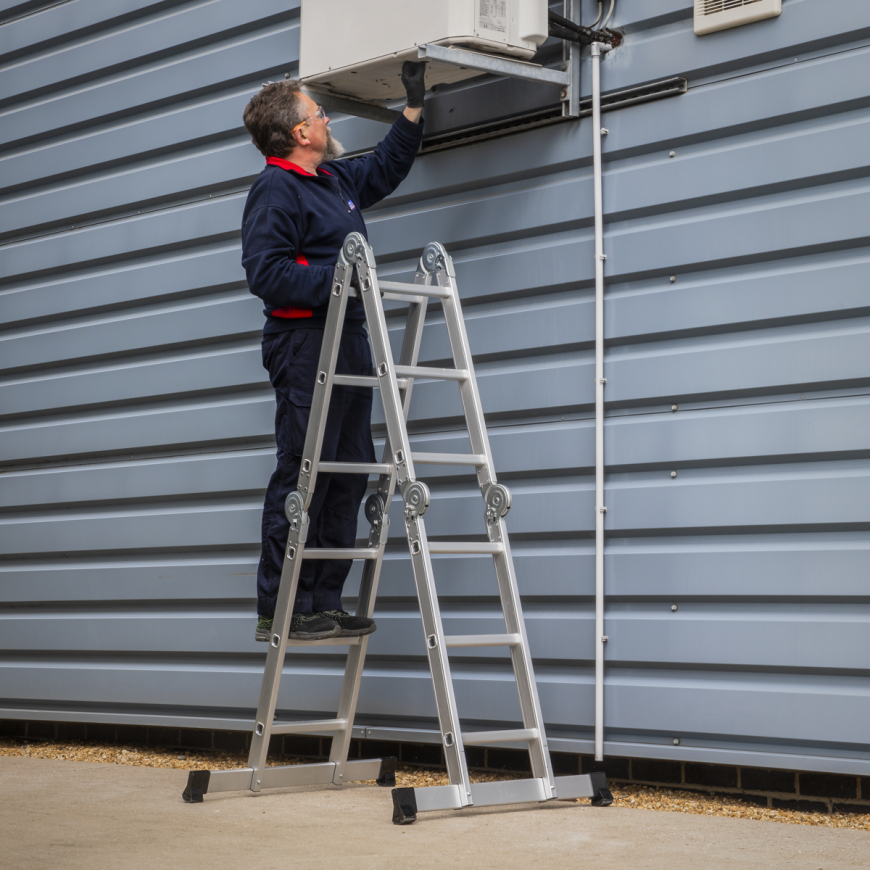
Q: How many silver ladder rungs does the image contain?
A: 12